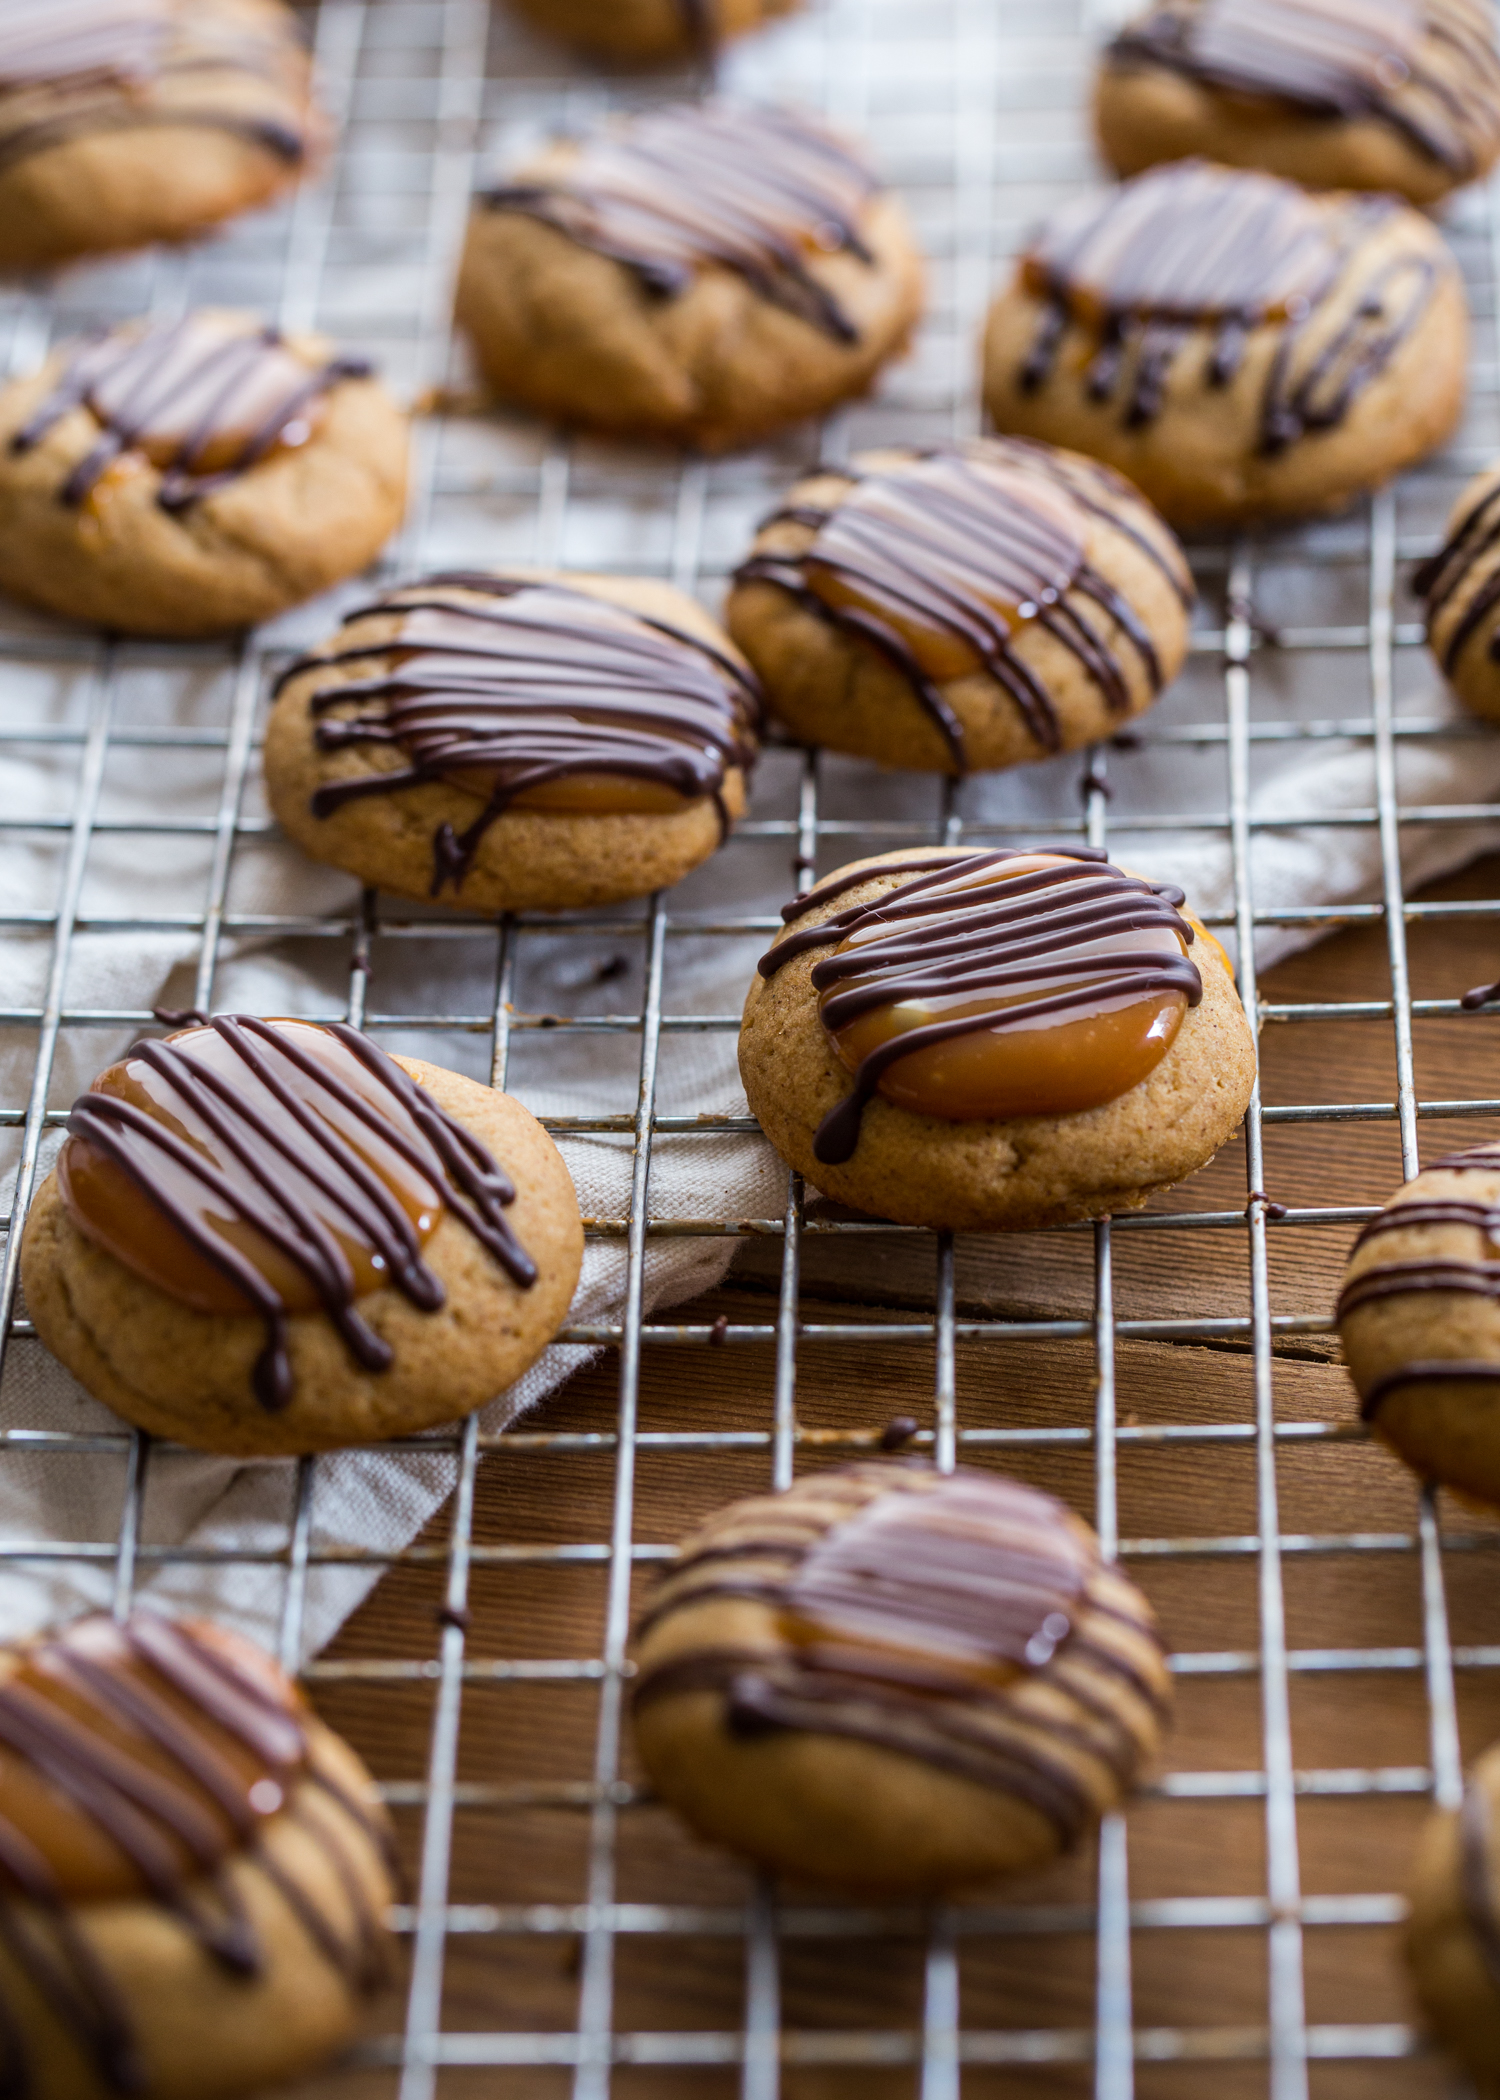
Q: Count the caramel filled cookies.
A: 15